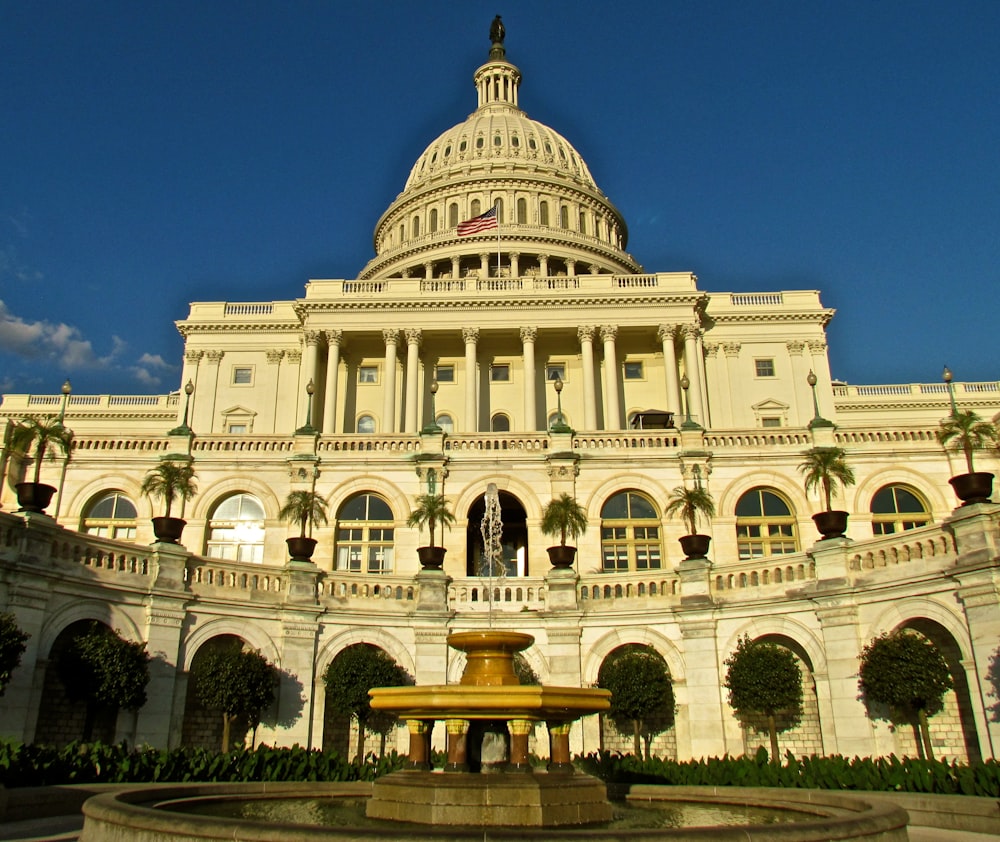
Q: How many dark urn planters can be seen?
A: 8